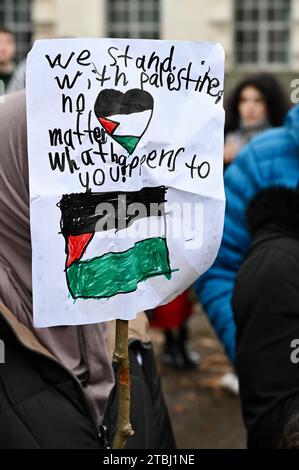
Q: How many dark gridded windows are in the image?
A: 3